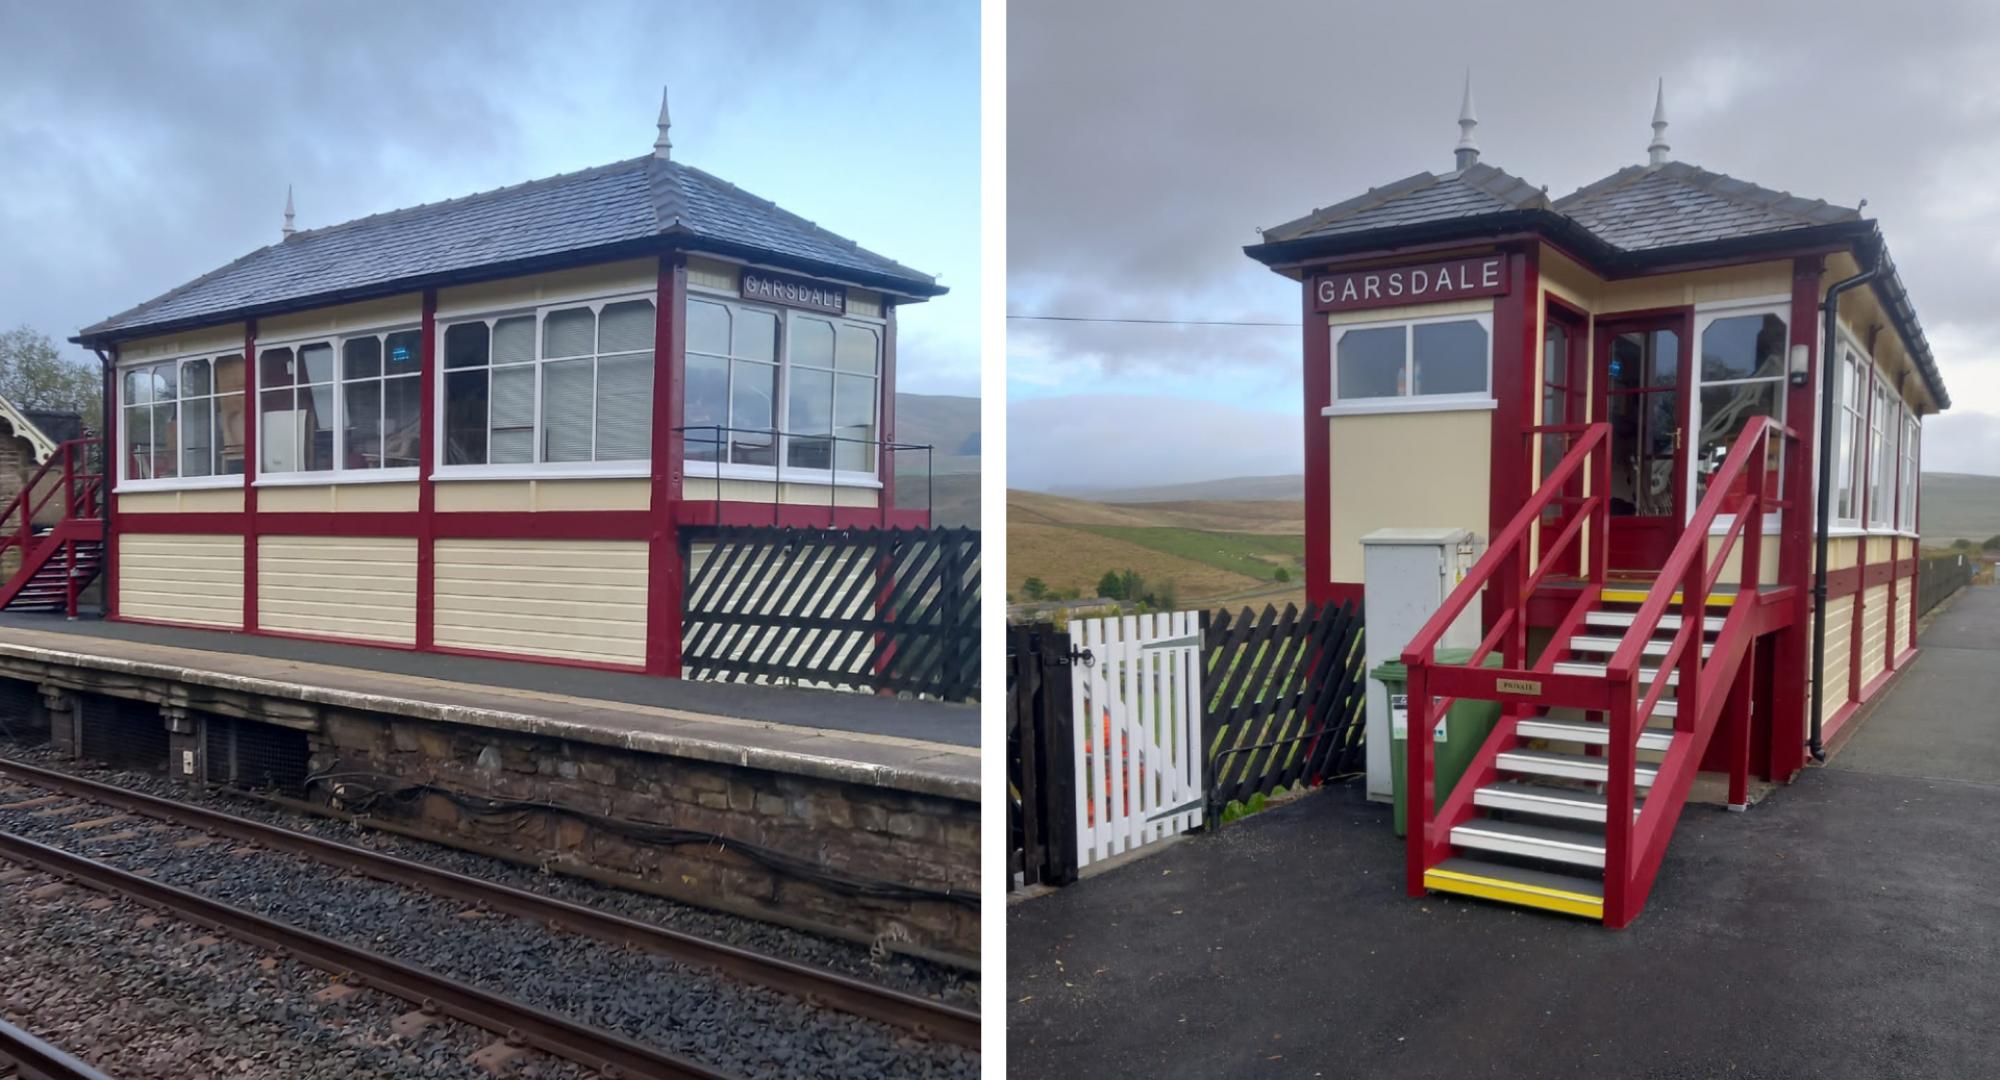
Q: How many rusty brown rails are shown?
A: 3